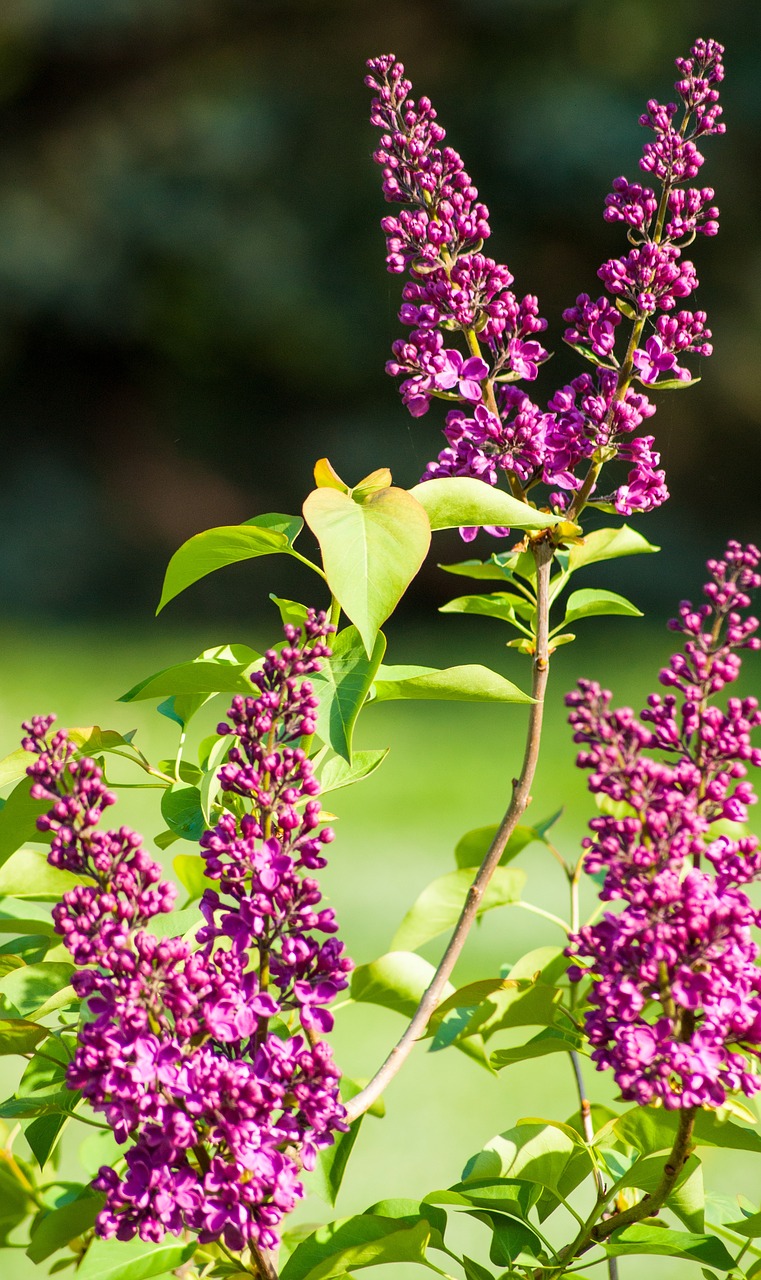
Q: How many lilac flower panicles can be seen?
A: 6